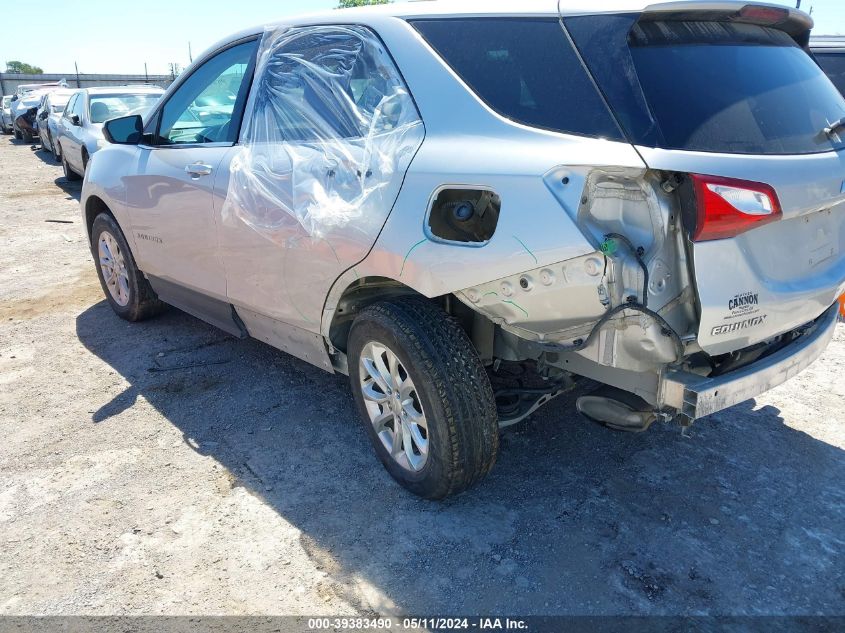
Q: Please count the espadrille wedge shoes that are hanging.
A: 0